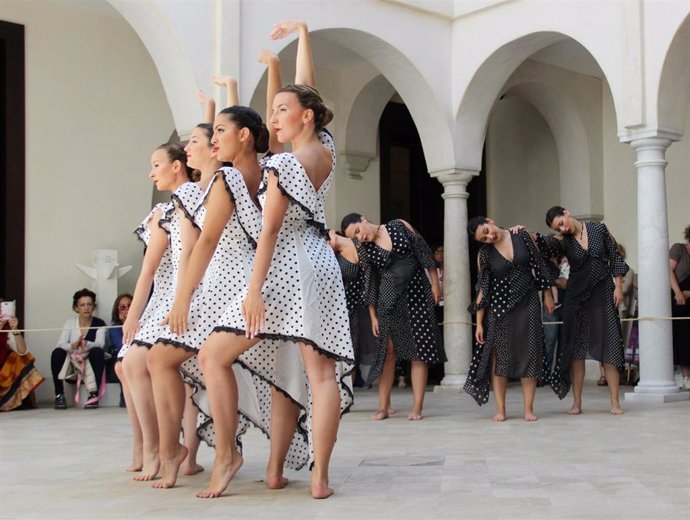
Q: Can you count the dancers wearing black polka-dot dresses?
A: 4